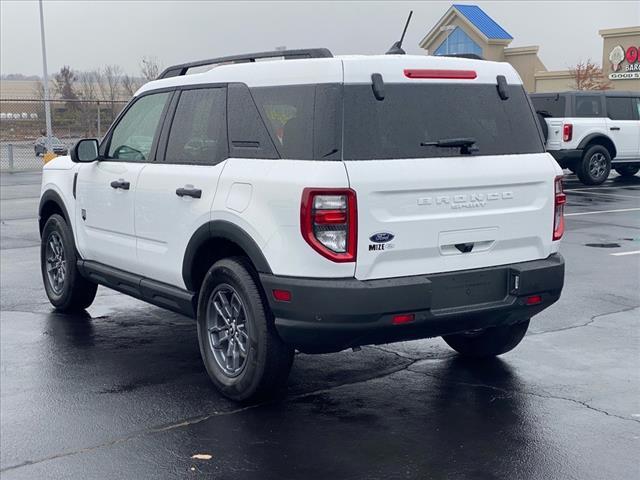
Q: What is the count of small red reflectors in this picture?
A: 3